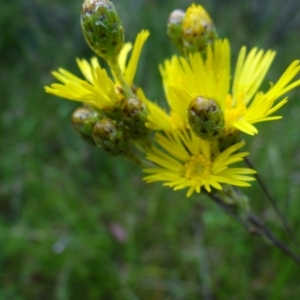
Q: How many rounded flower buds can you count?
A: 7